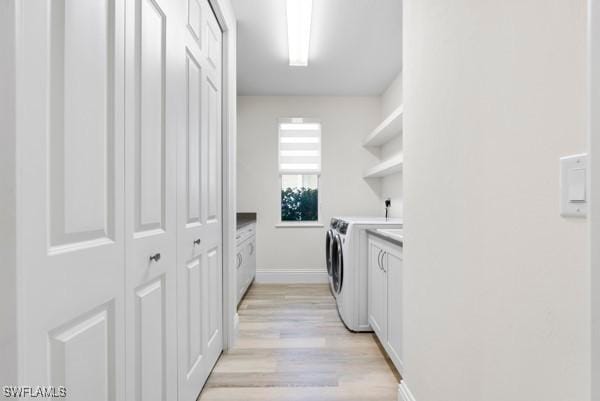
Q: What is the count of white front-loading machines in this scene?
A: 2